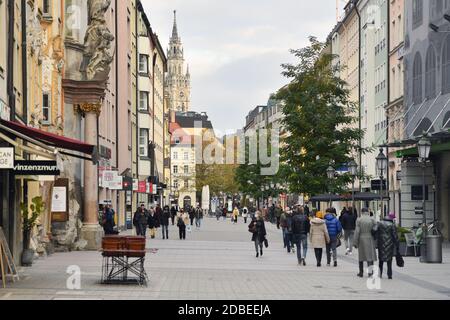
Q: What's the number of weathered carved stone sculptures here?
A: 1